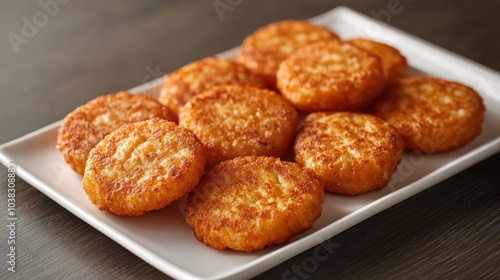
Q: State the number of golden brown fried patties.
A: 10